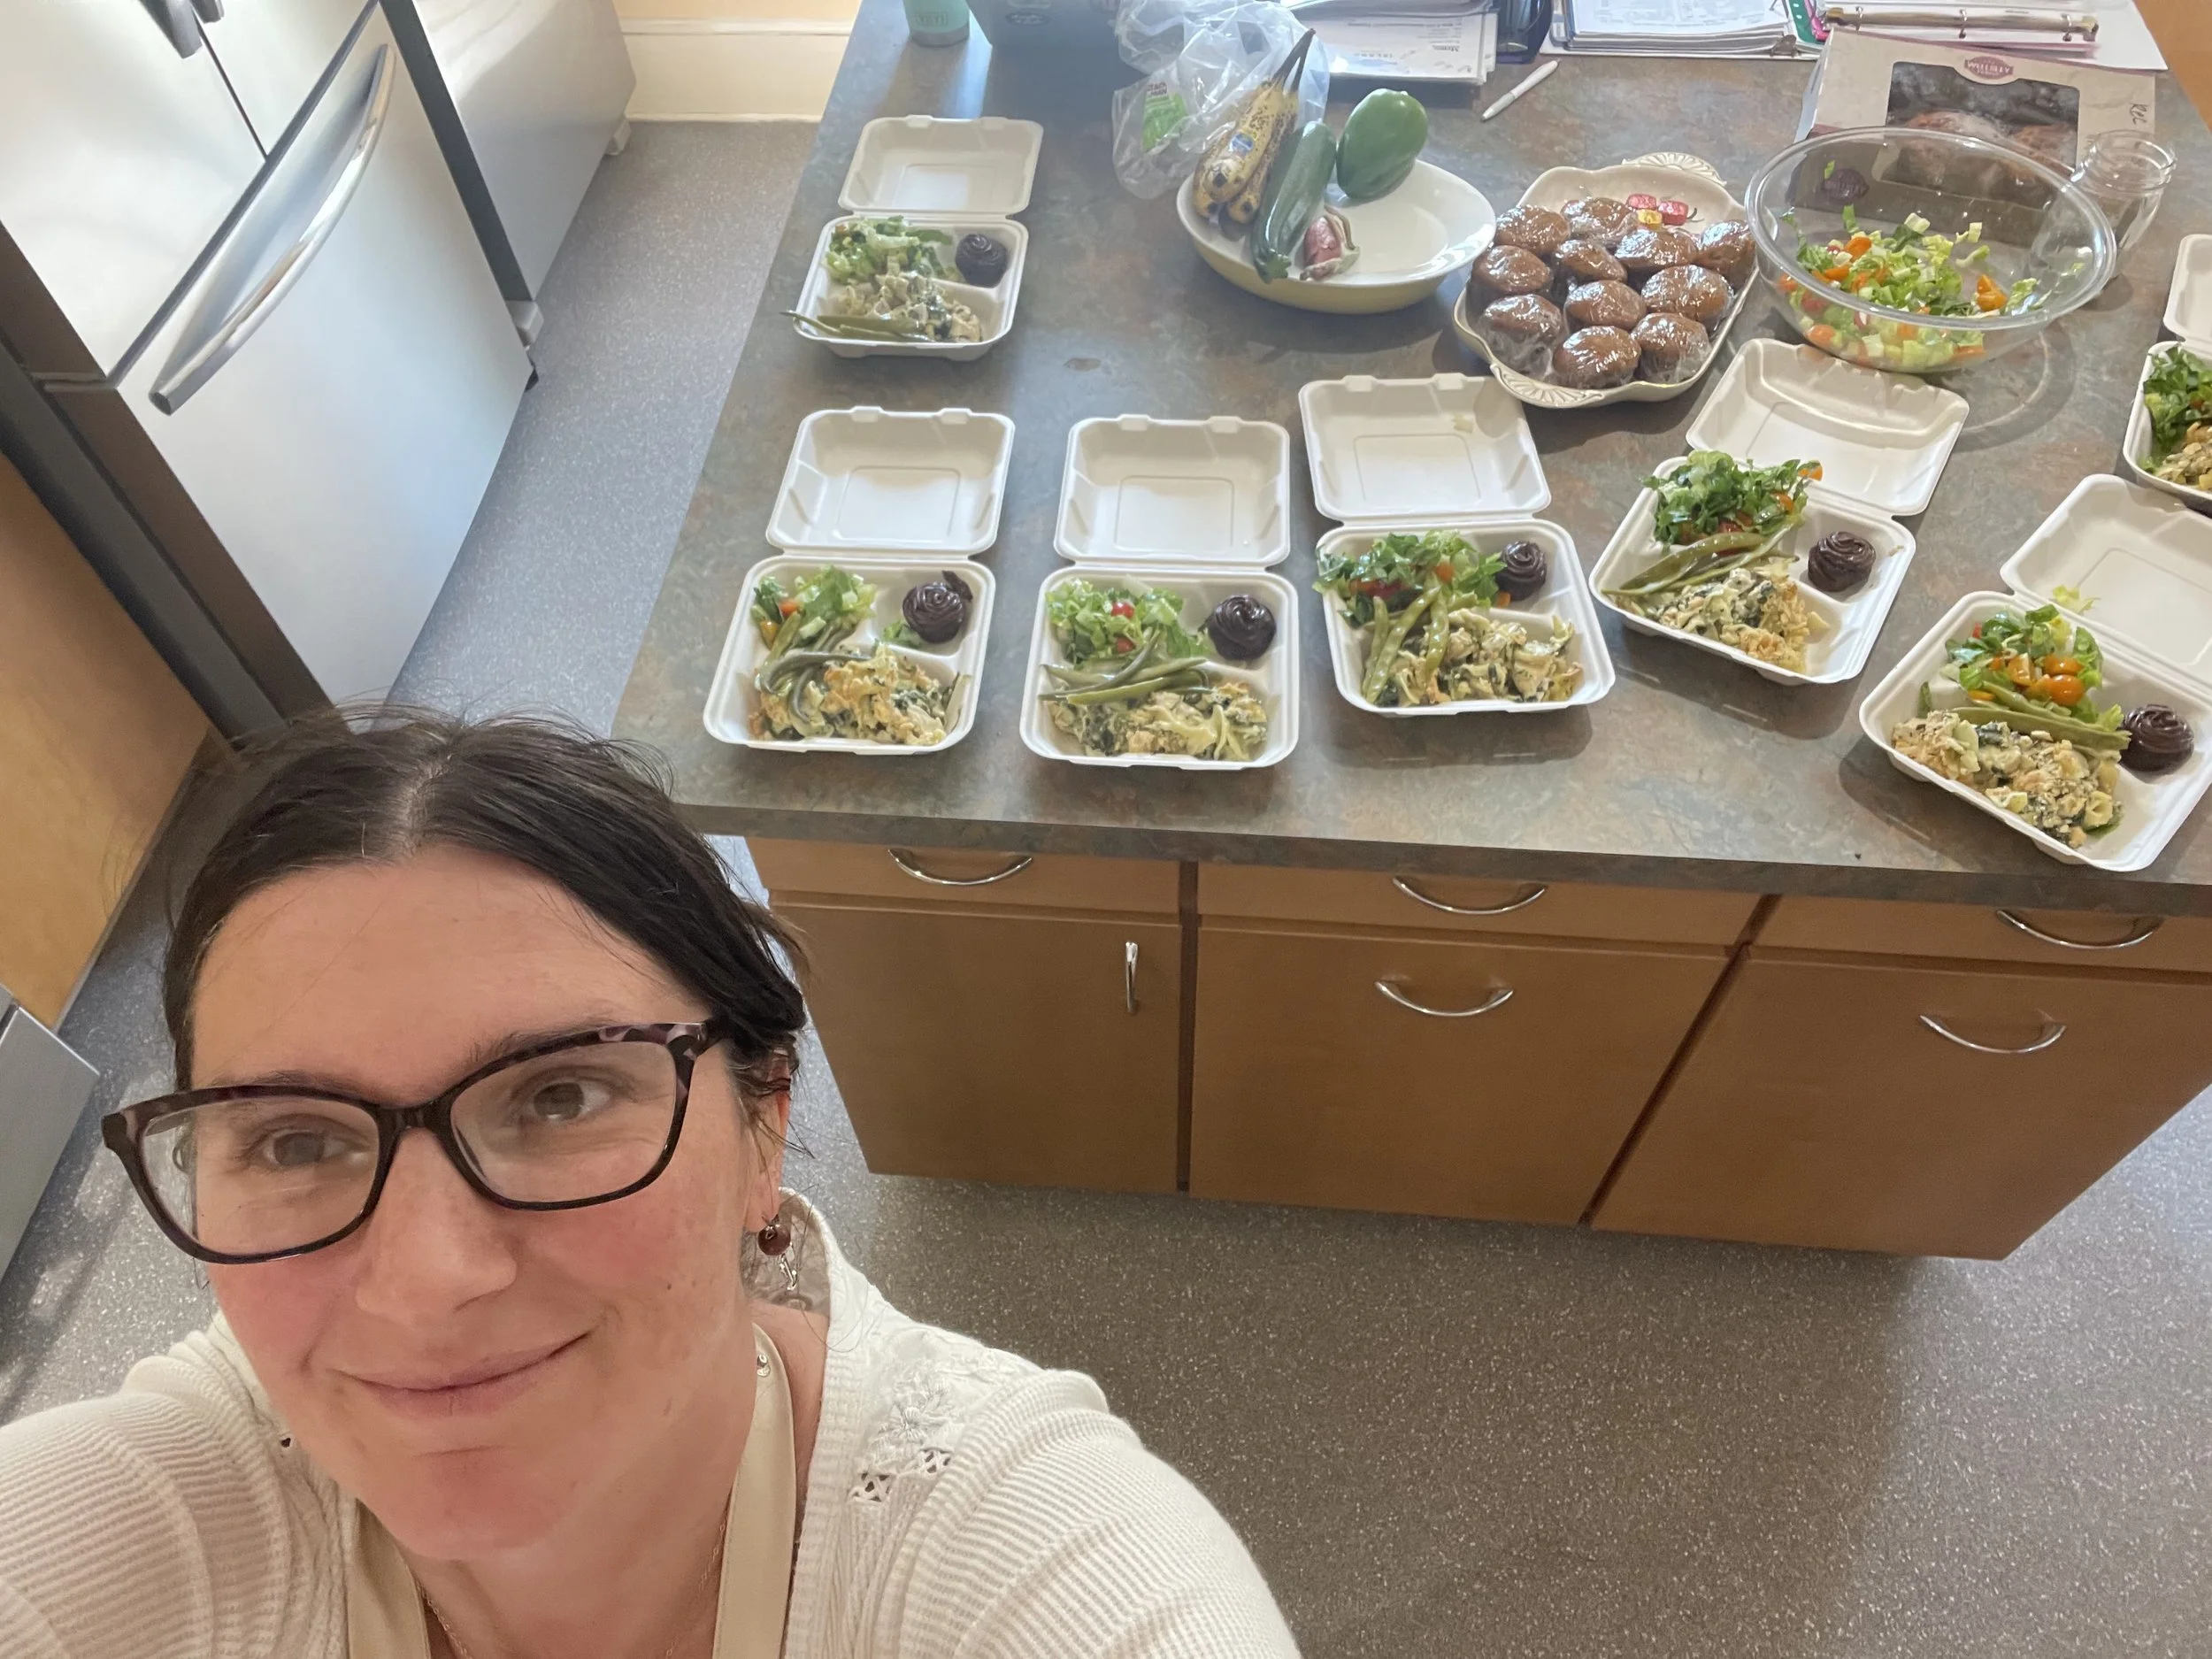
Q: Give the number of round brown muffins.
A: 11